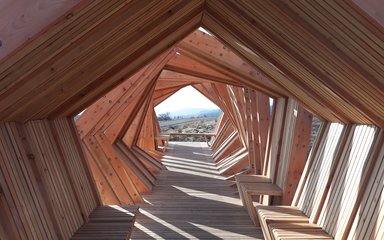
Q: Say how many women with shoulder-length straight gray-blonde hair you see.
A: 0